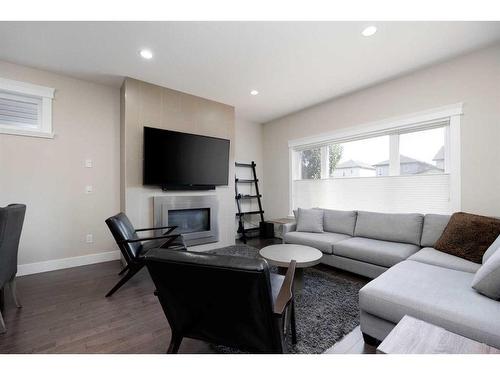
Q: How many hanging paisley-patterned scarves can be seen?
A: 0